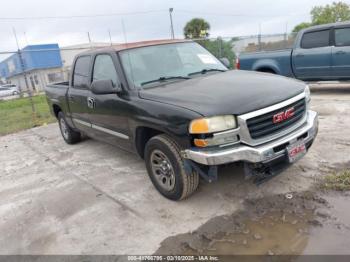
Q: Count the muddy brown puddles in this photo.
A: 1